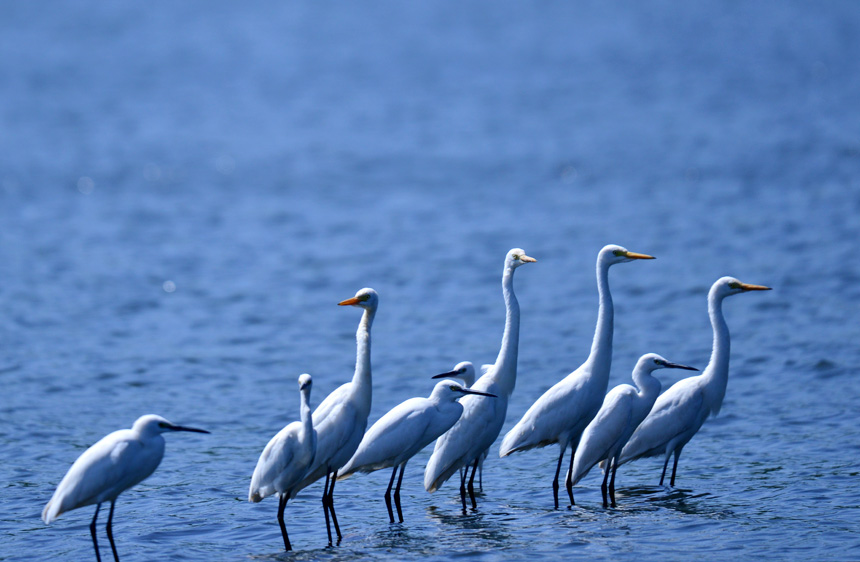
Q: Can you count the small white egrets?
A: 5